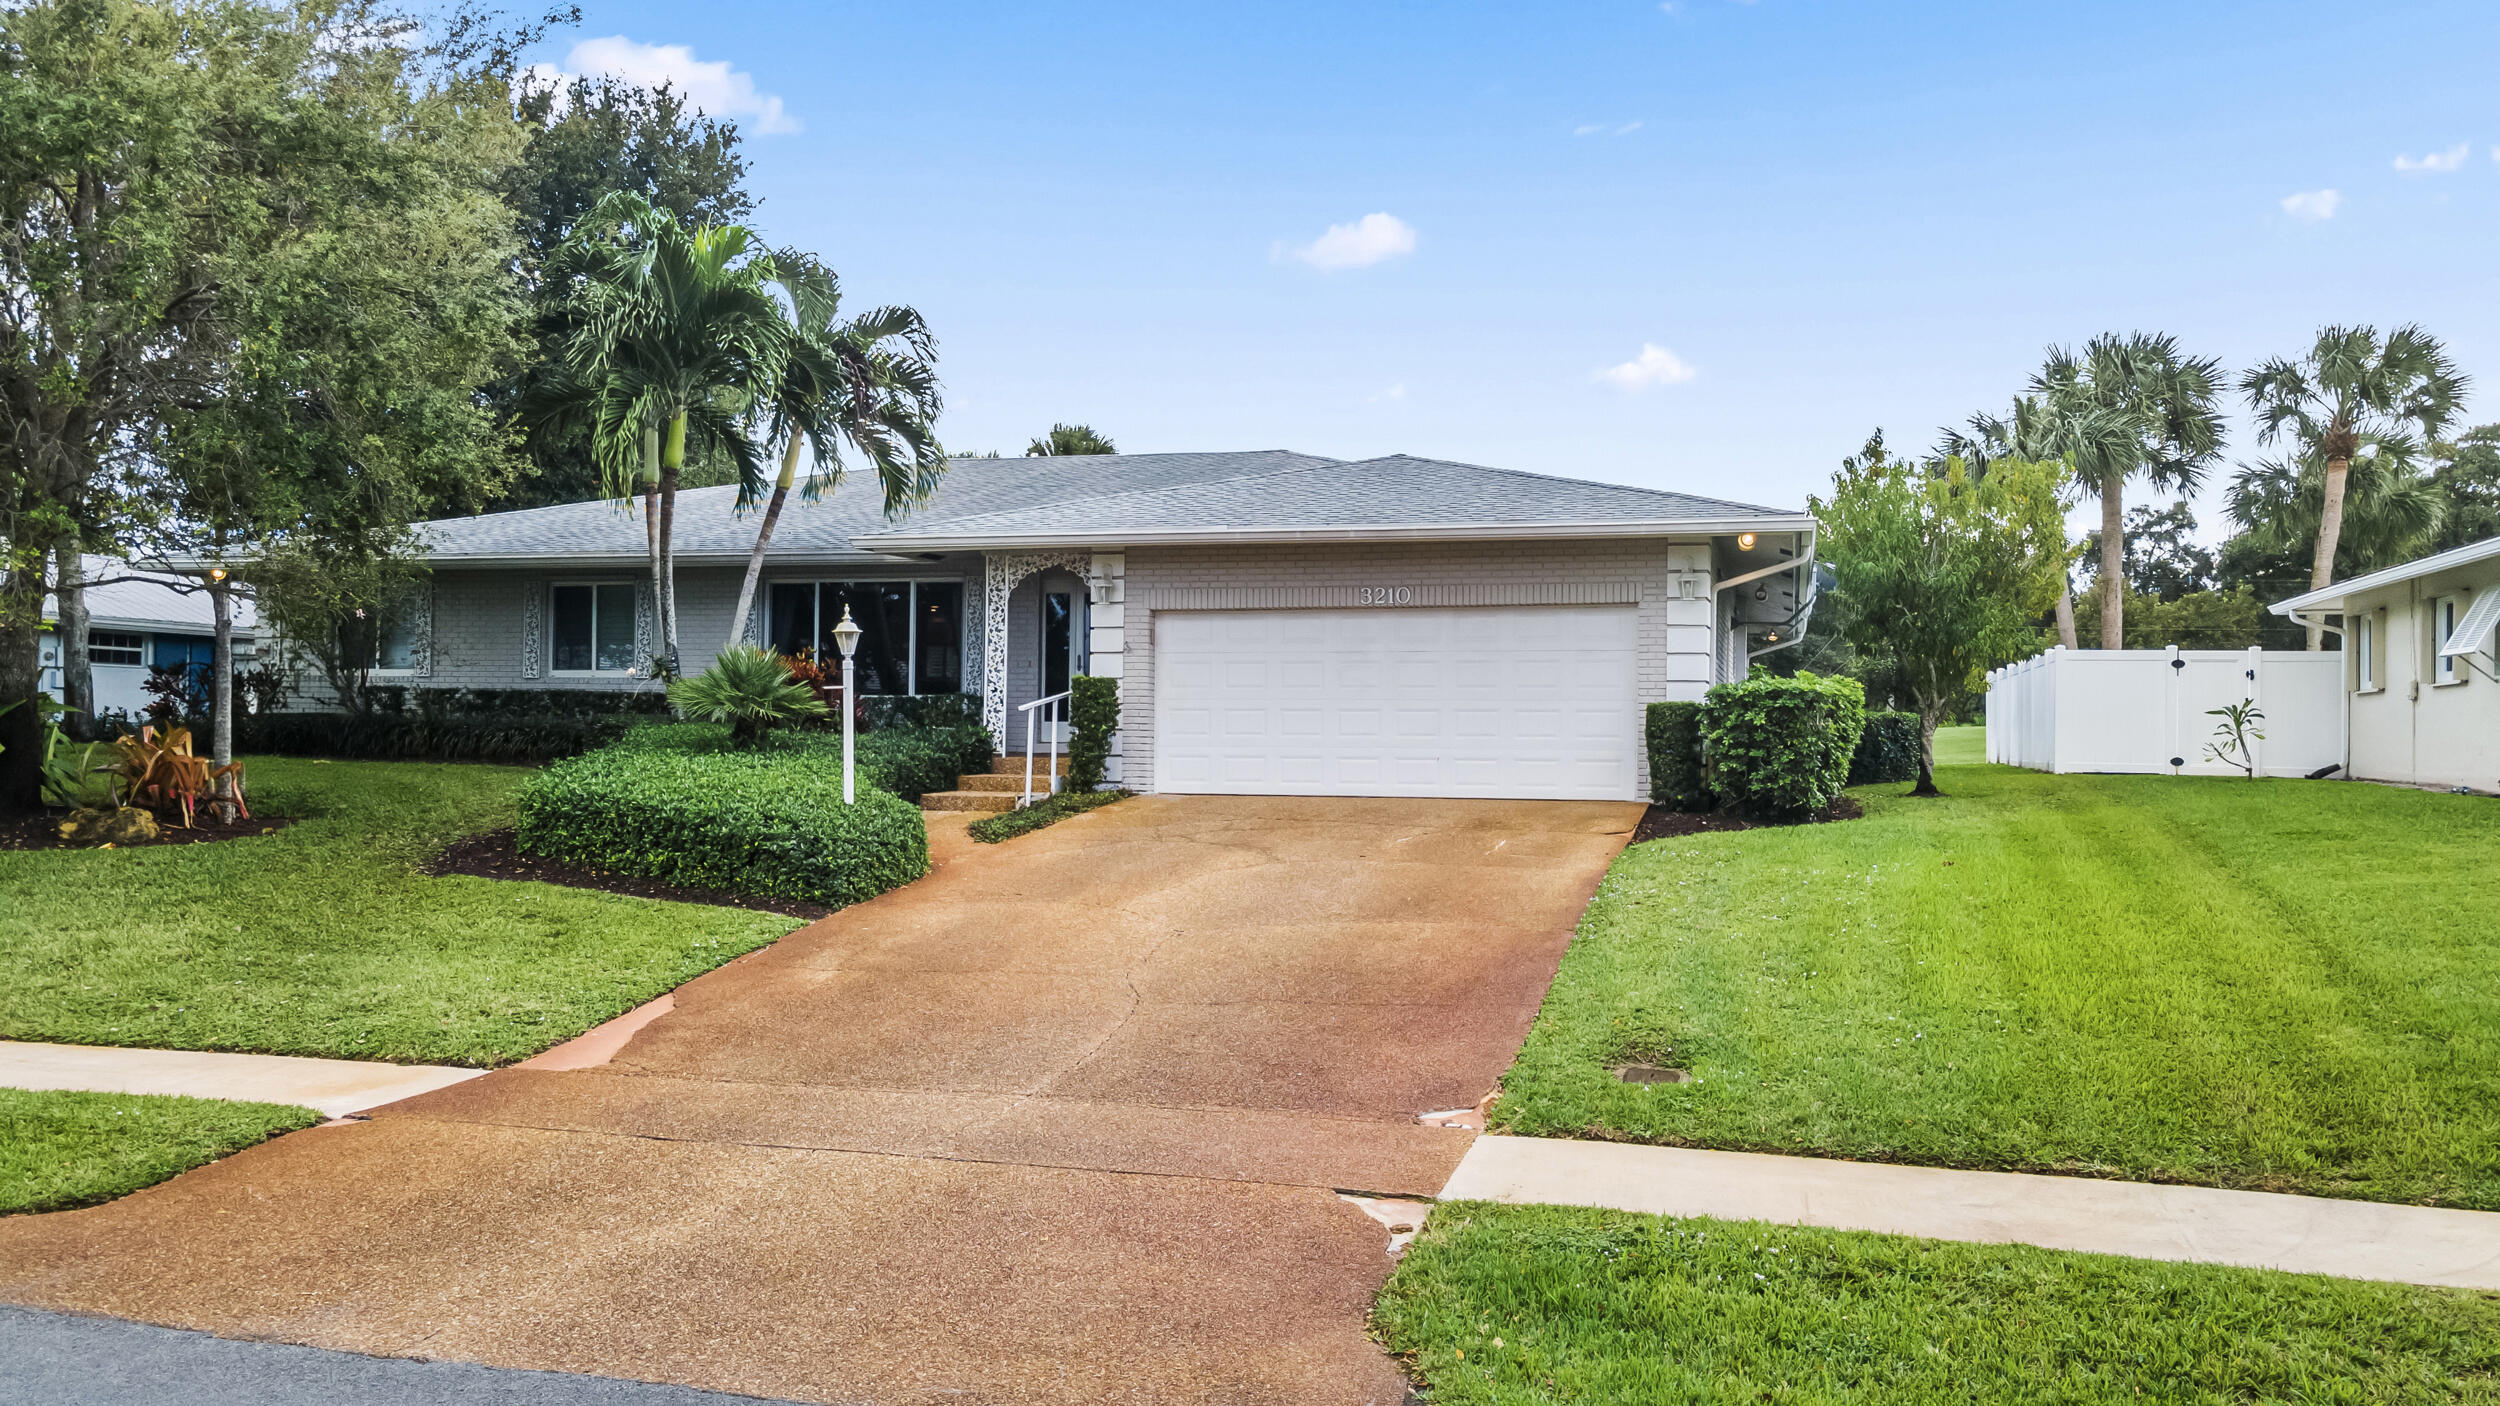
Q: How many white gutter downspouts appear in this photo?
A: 3